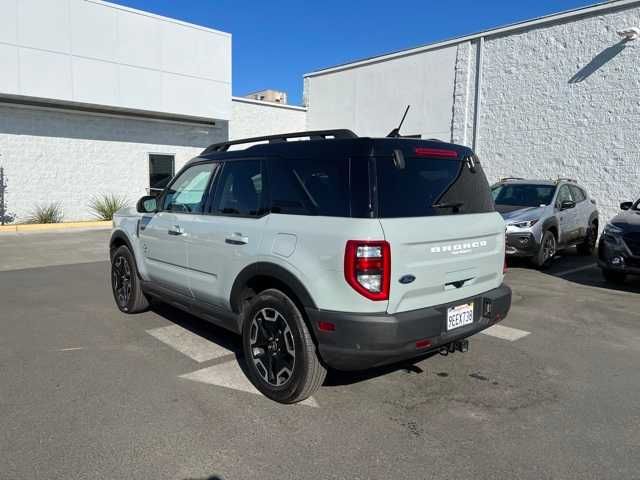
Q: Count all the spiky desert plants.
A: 2